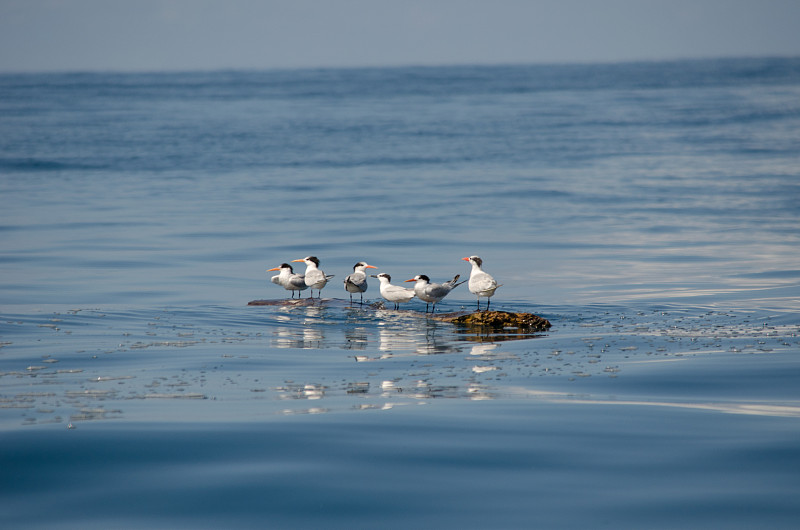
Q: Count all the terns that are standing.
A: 6